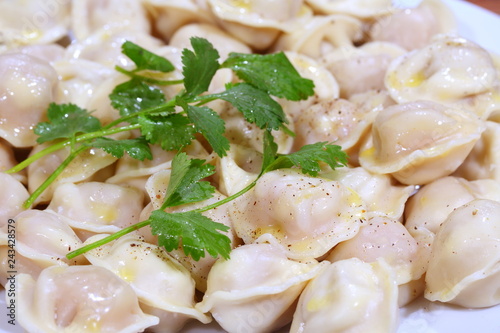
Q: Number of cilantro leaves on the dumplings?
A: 13